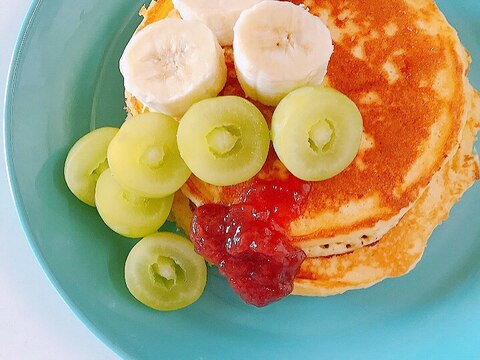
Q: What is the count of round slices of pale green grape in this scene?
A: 6